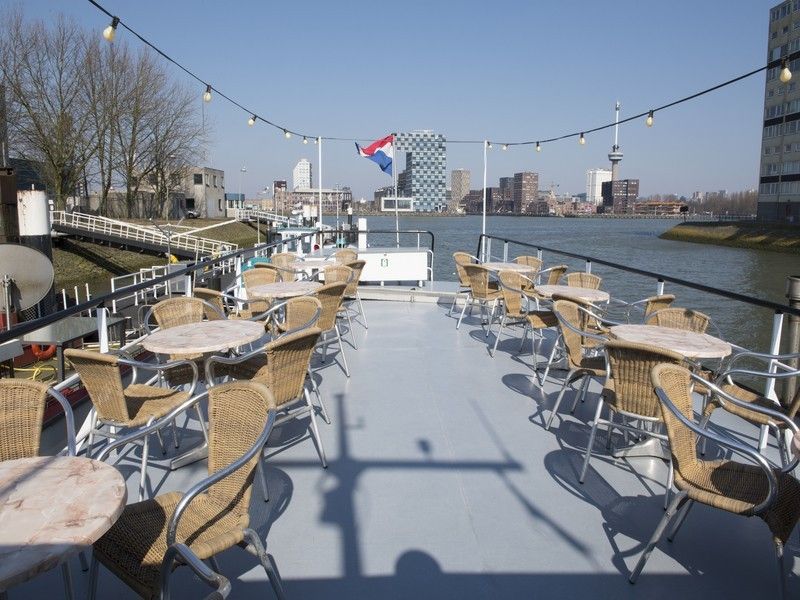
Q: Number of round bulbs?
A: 12